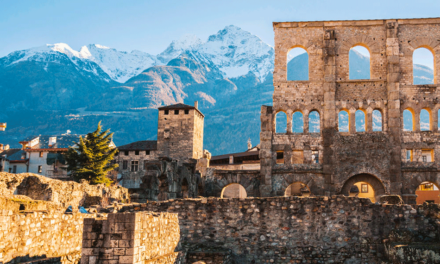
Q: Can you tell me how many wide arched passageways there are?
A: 4